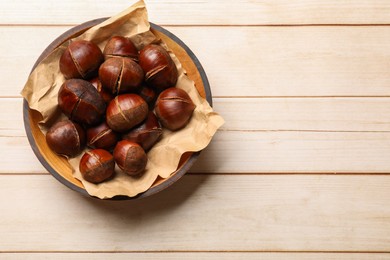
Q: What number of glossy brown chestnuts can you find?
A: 14